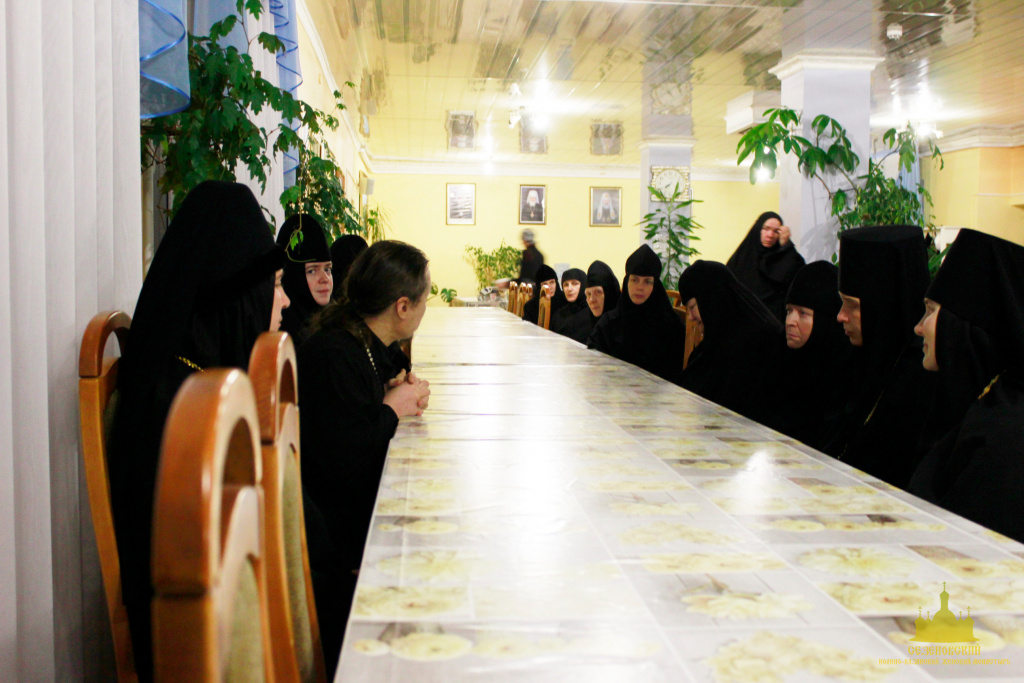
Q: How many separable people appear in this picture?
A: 14